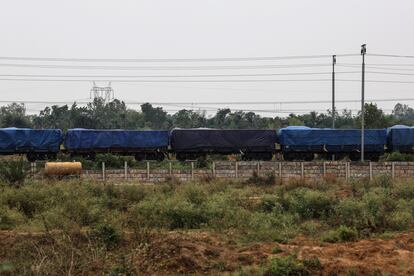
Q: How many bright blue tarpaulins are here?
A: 4